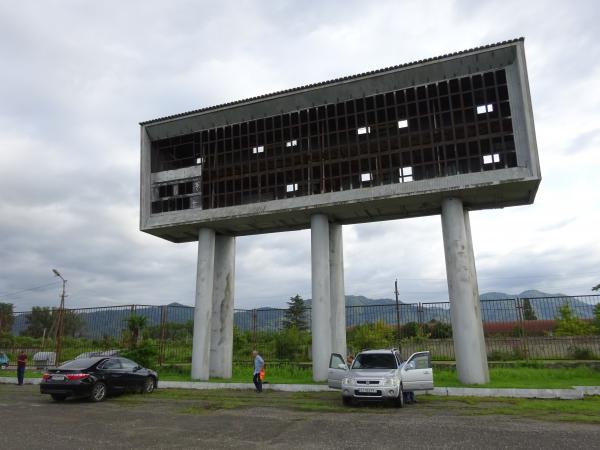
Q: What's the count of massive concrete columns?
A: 6